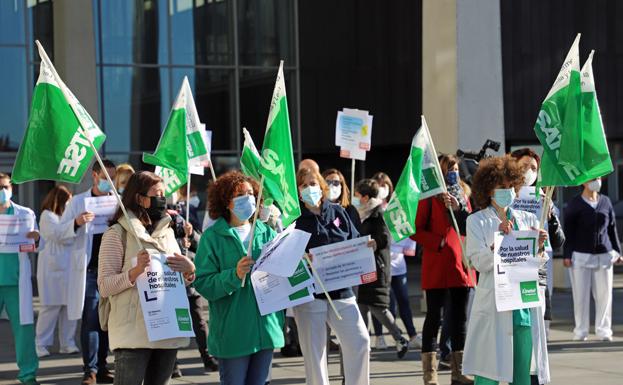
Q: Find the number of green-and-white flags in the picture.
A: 7